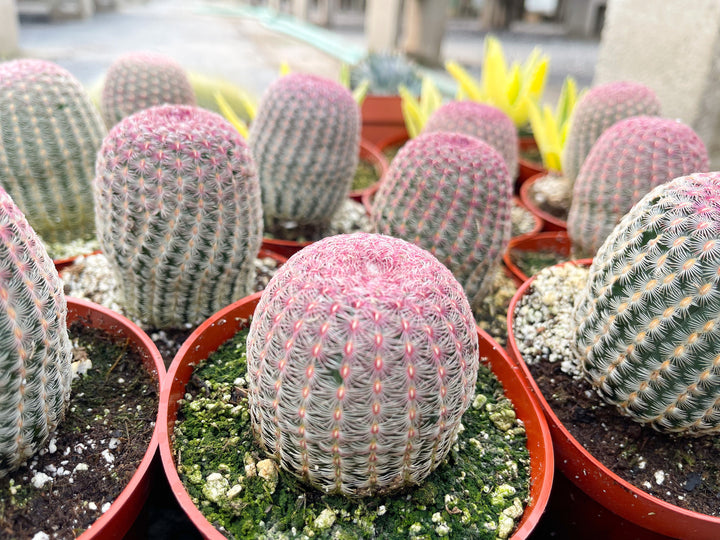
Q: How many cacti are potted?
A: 11